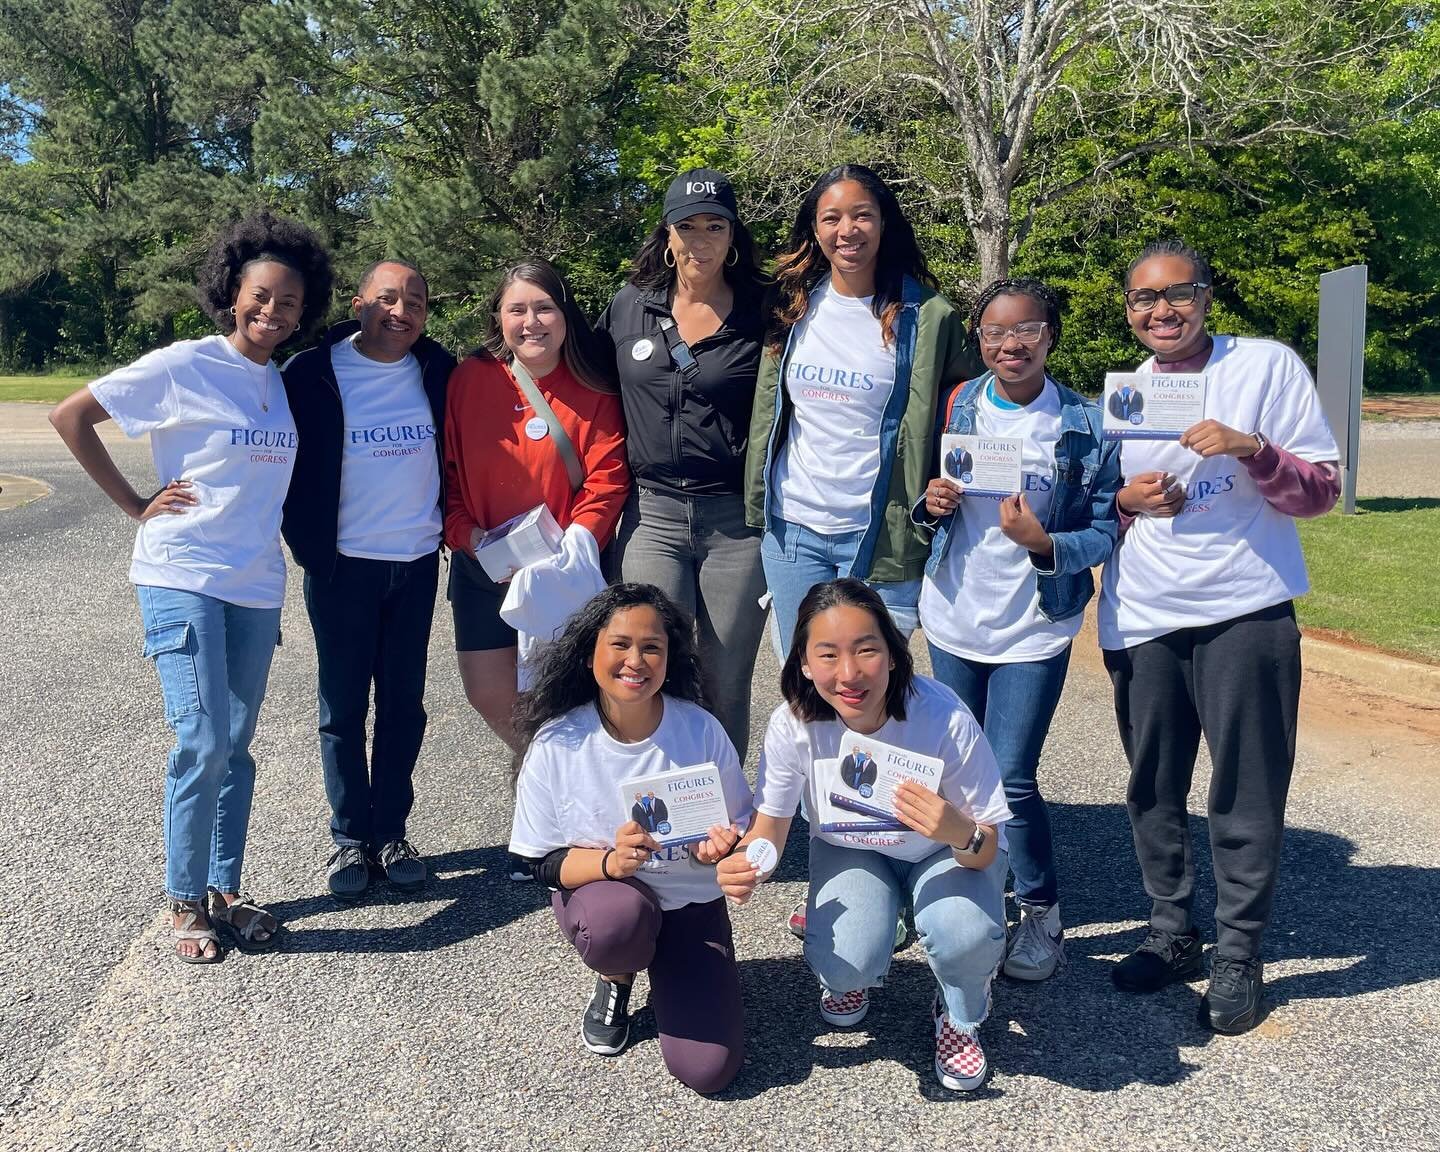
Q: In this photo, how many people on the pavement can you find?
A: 9